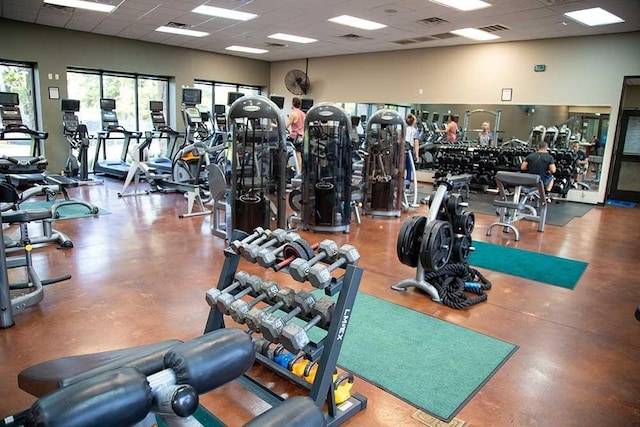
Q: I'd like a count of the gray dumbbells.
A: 12